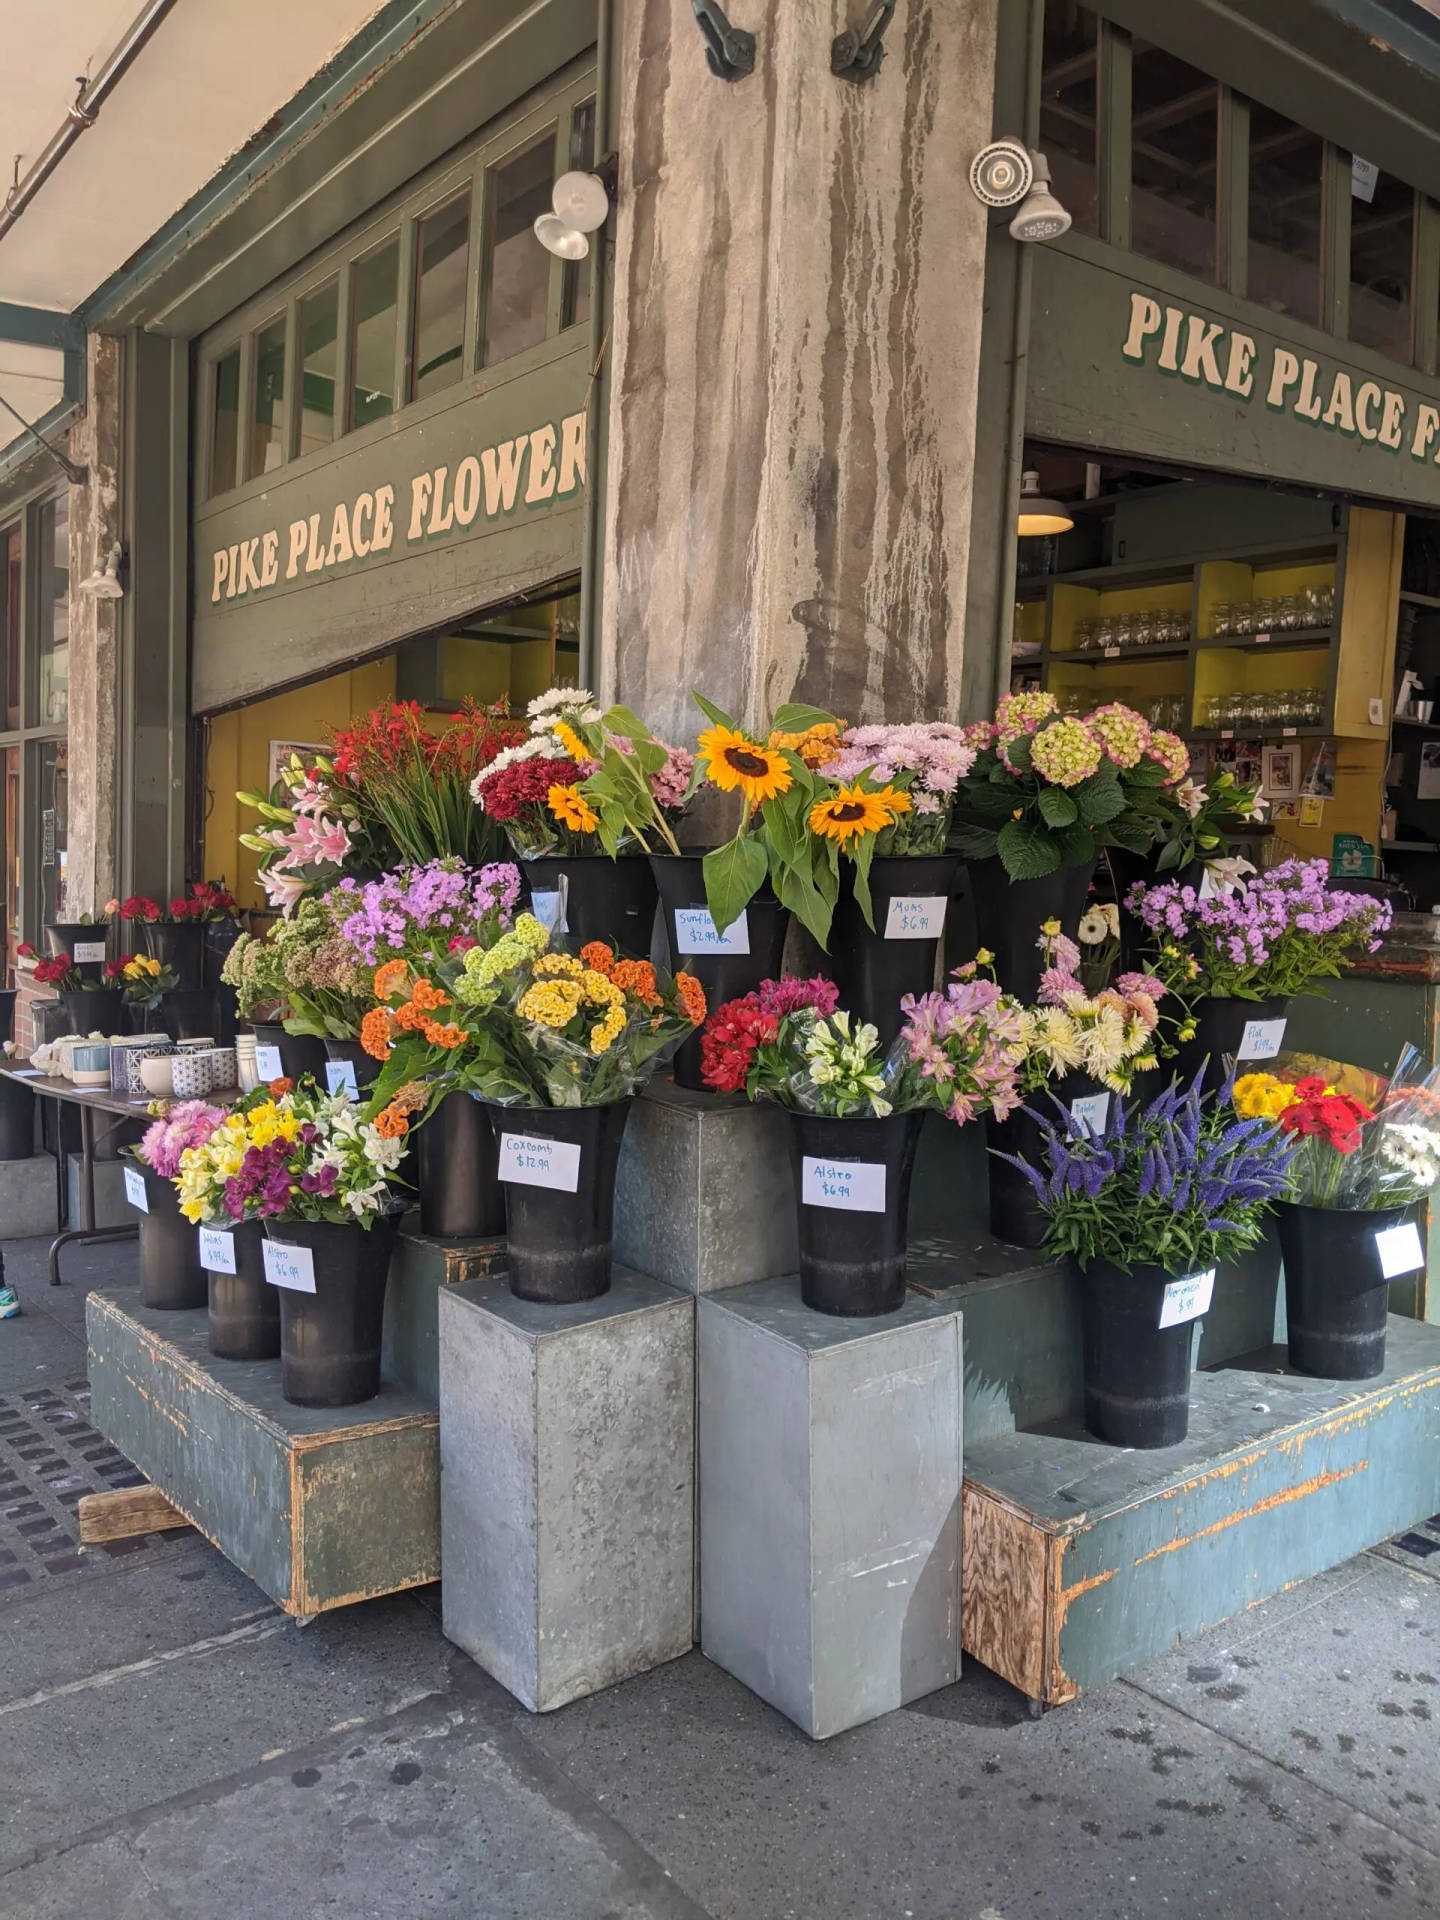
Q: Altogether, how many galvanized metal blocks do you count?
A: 3